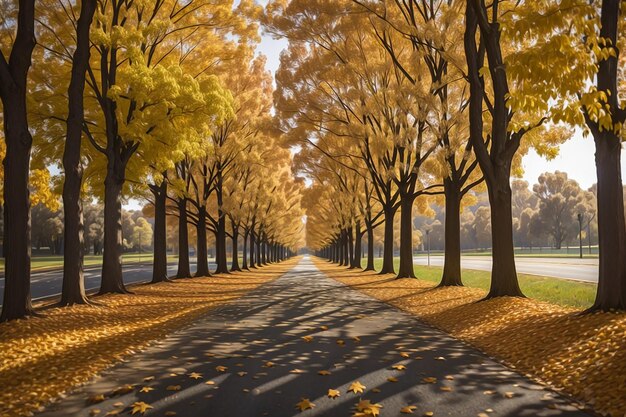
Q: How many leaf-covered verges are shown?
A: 2